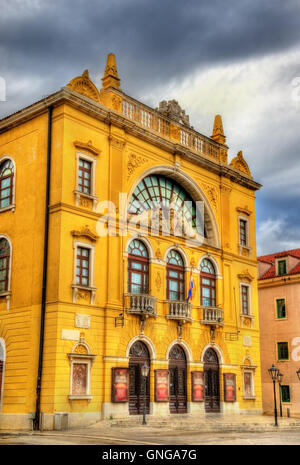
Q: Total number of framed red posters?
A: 4